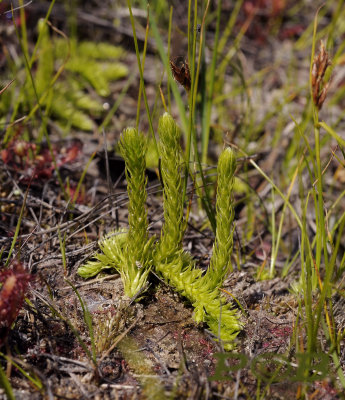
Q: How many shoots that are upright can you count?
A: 3